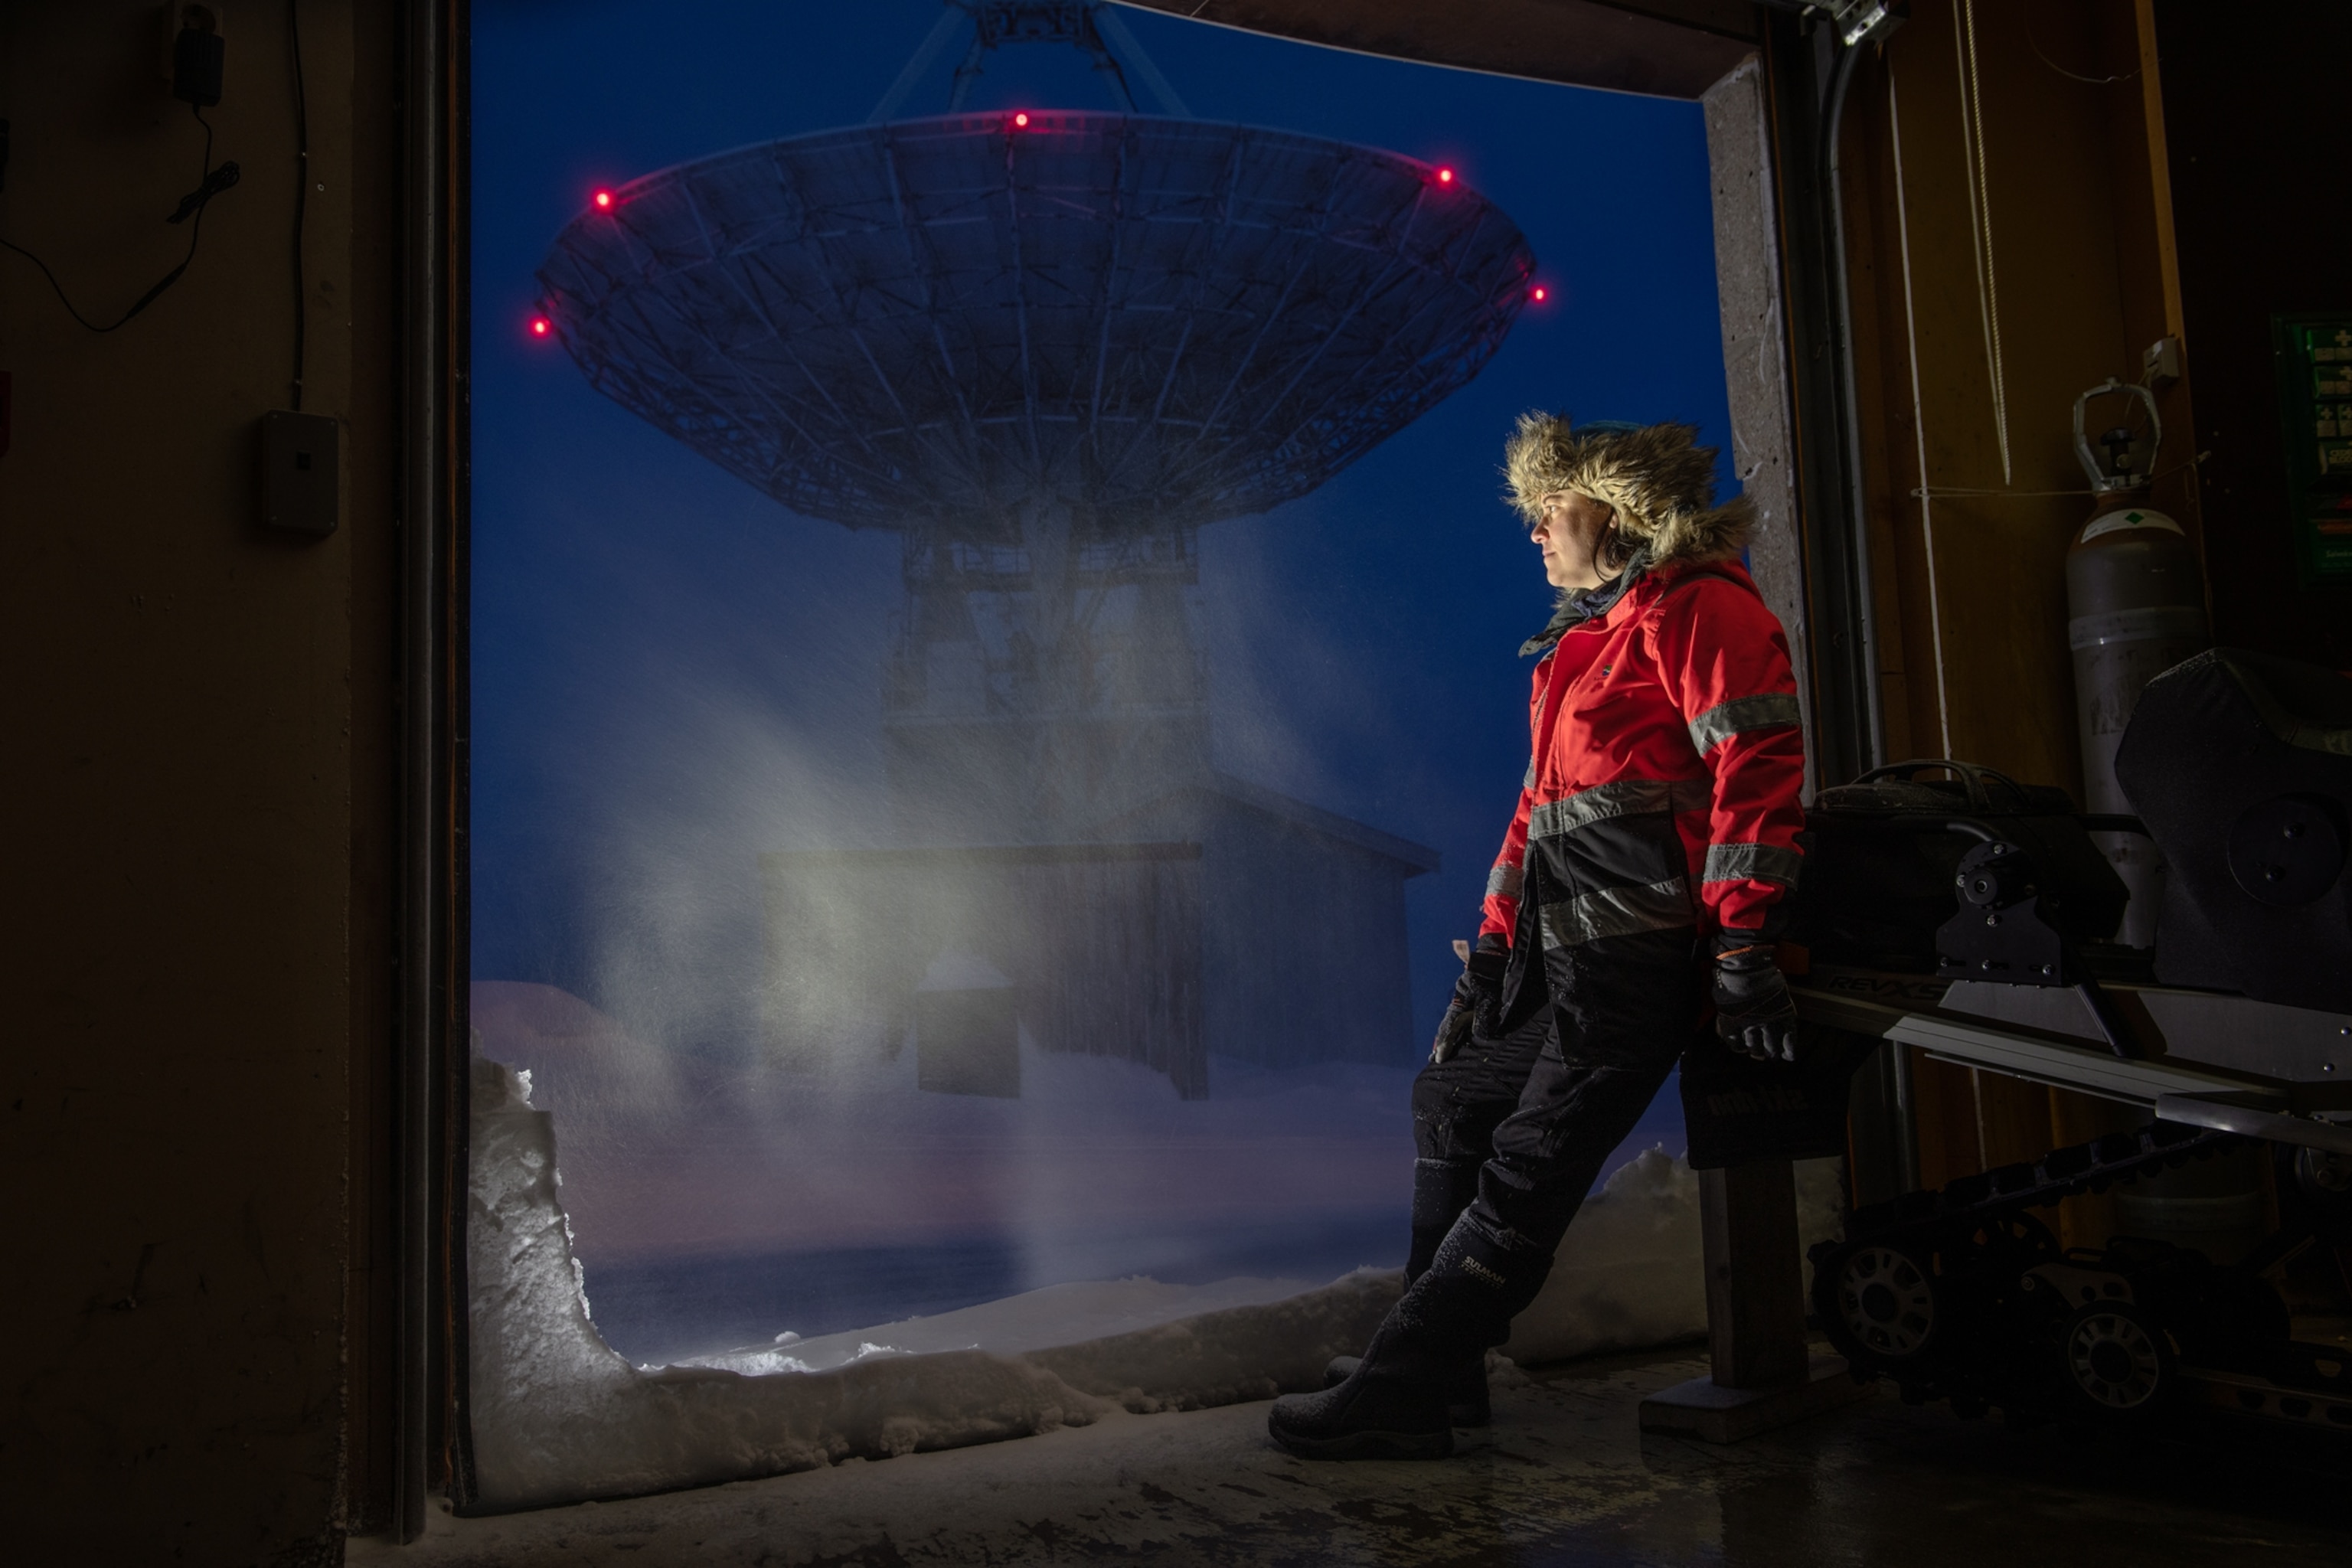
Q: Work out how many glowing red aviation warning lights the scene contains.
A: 5